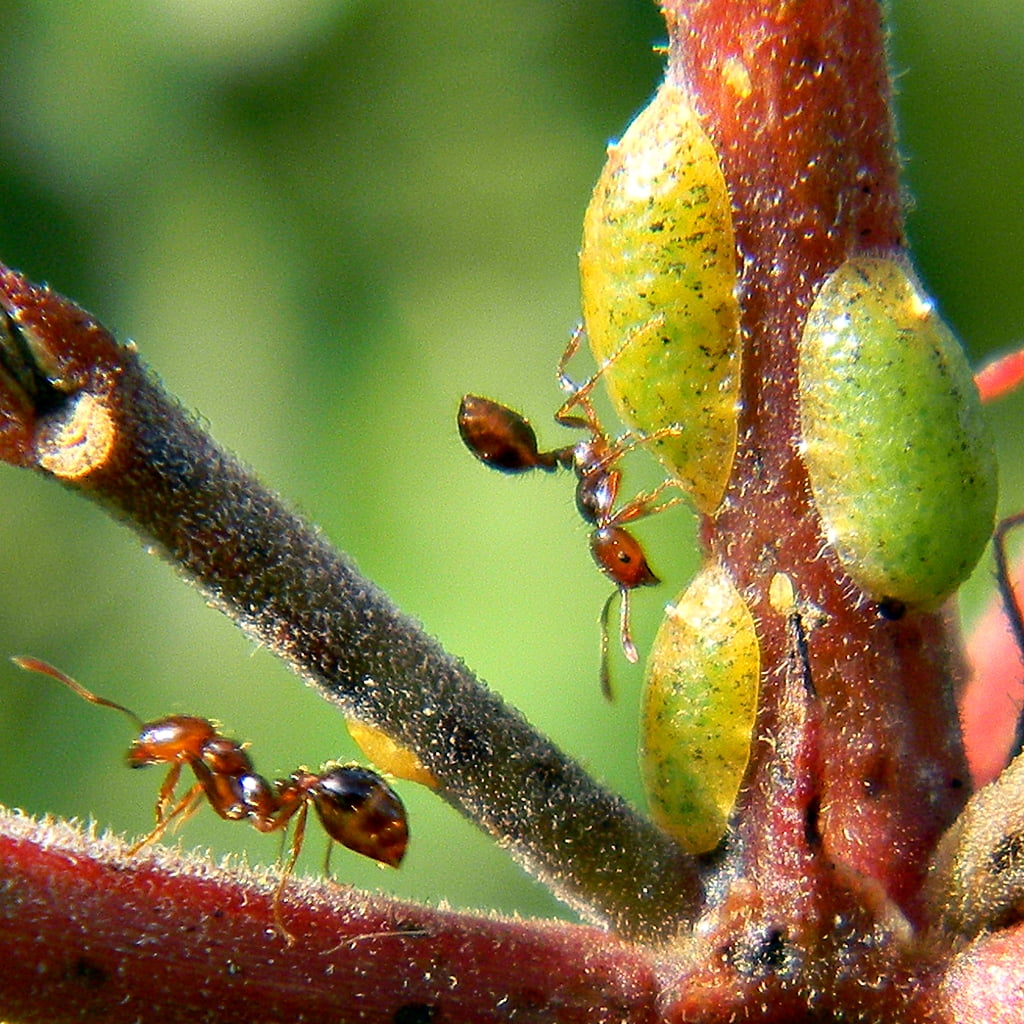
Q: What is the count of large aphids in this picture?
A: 3